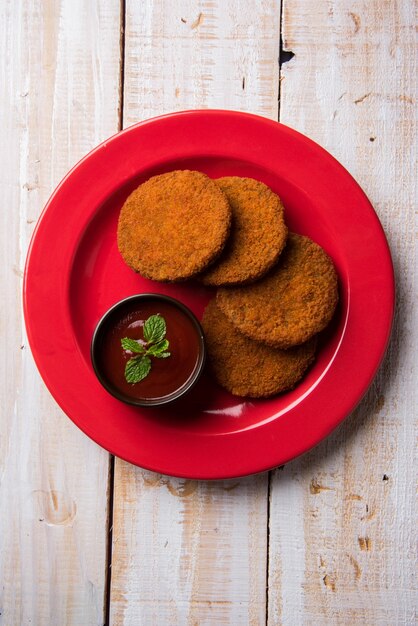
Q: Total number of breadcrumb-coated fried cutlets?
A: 4